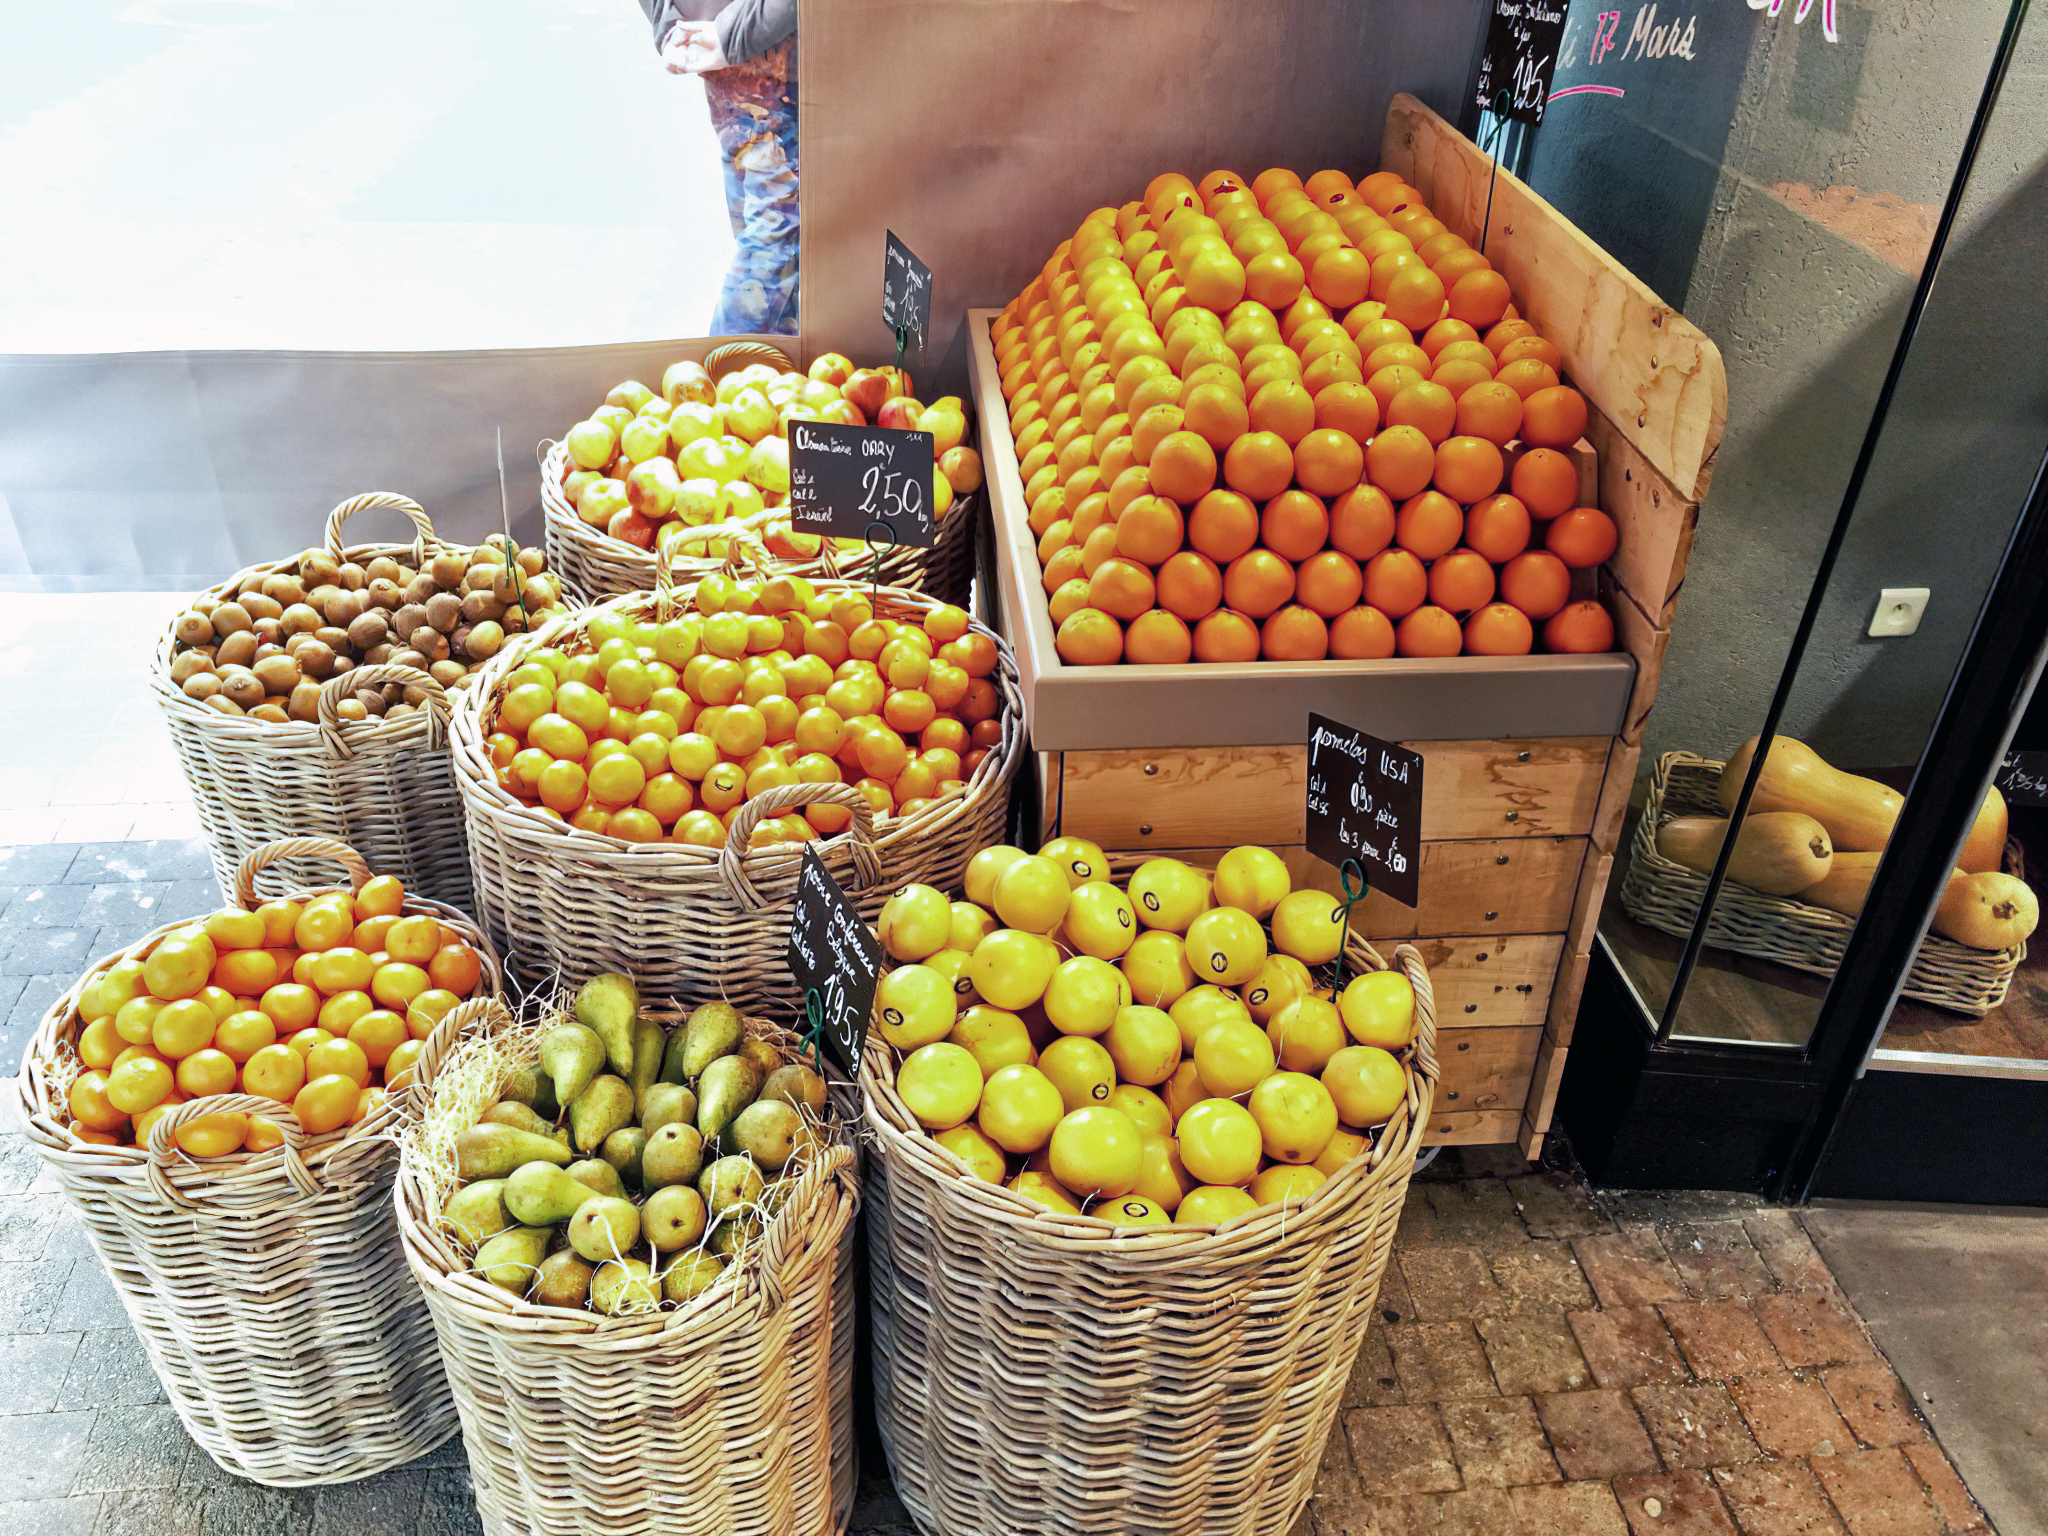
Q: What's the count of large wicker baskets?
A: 6